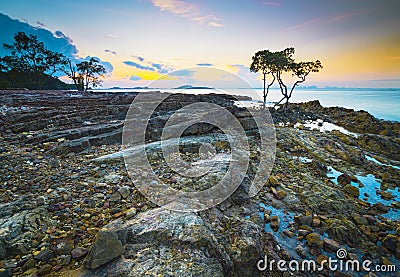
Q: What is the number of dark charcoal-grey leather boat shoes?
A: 0